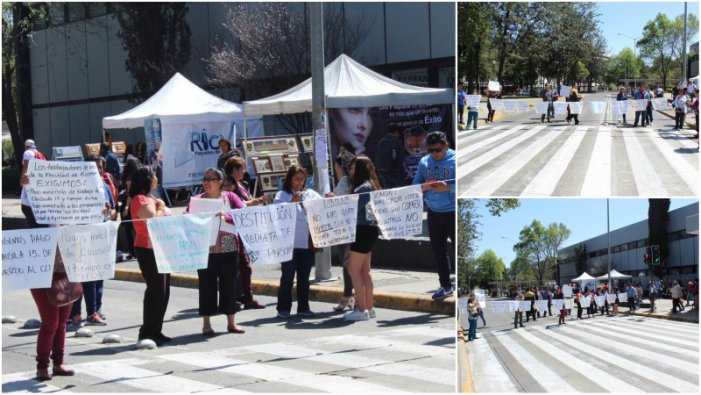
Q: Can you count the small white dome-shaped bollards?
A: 5